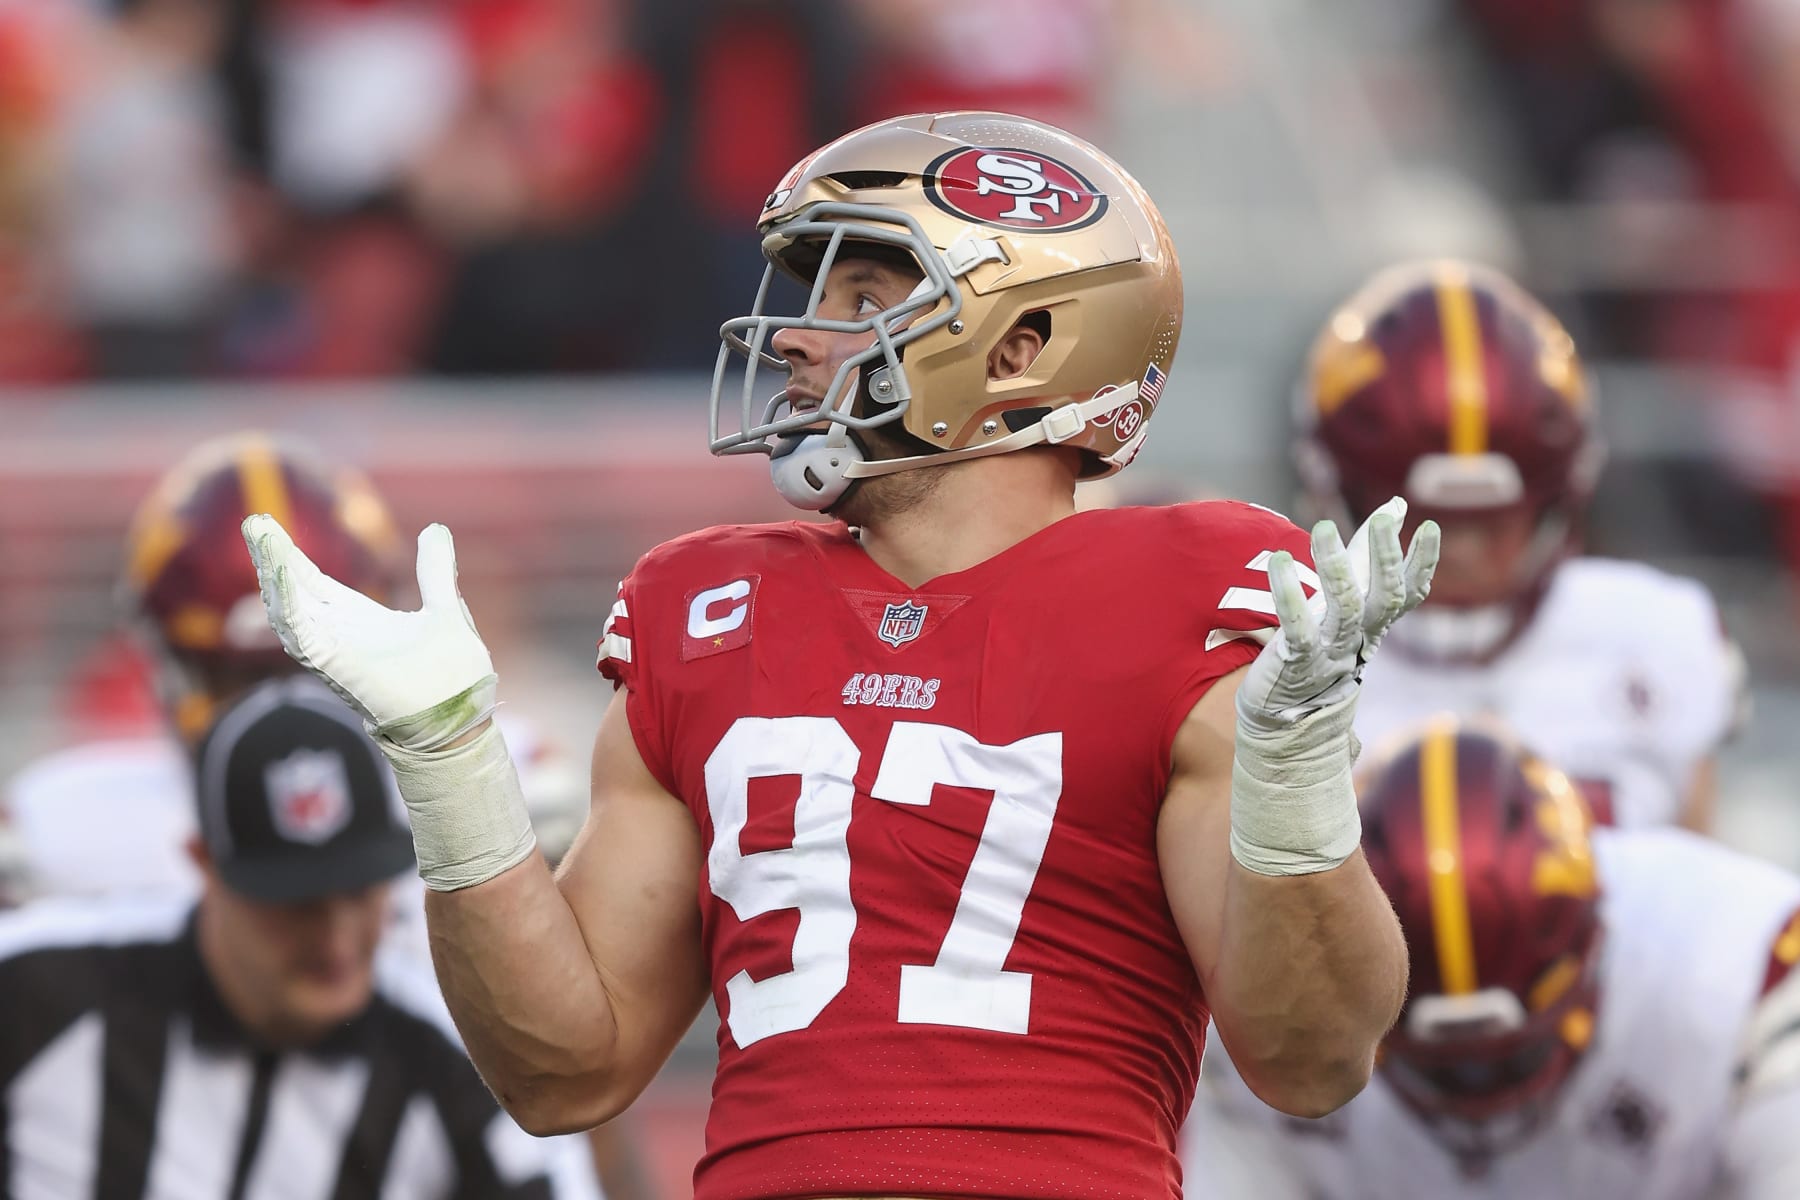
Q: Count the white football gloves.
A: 2